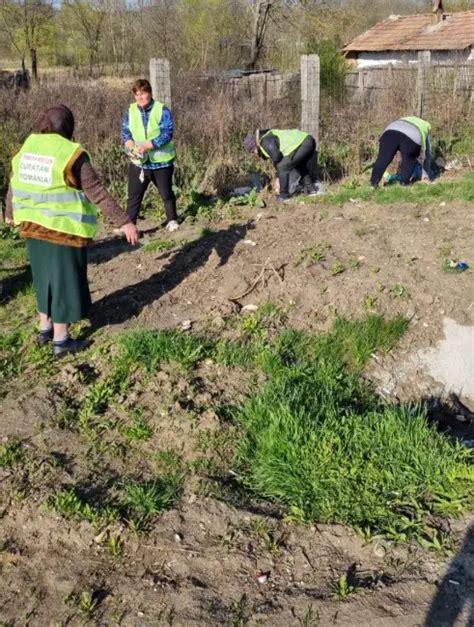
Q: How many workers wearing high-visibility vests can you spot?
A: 4